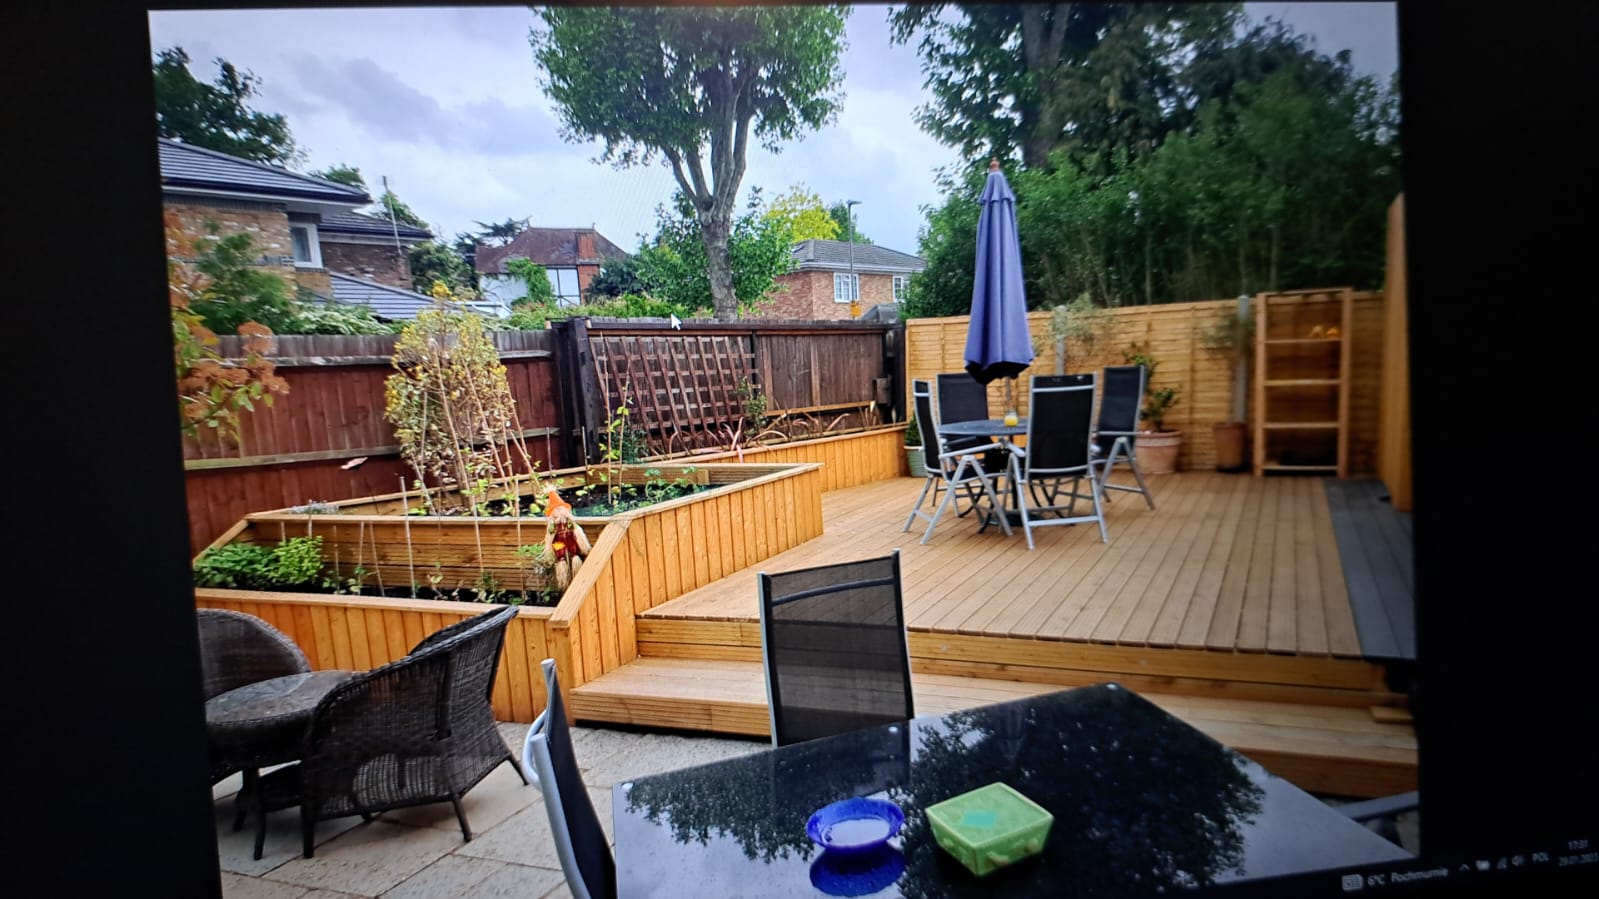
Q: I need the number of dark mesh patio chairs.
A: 6